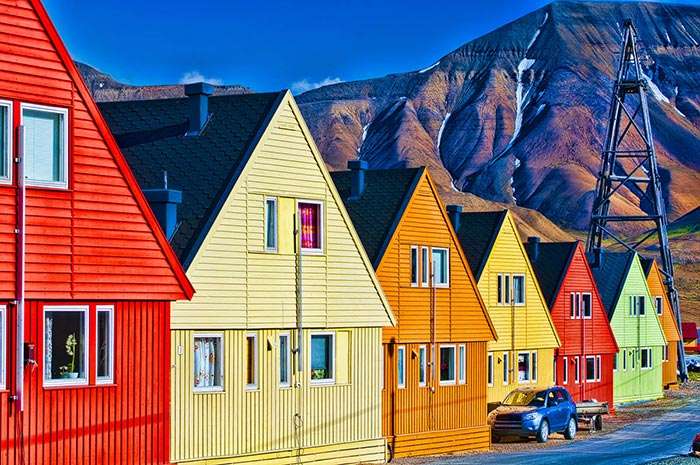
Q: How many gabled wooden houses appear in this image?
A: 7